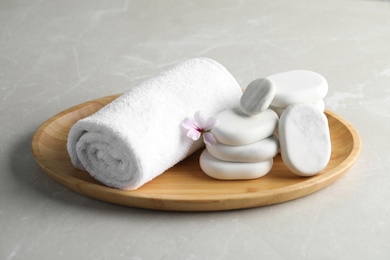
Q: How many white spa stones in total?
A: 7